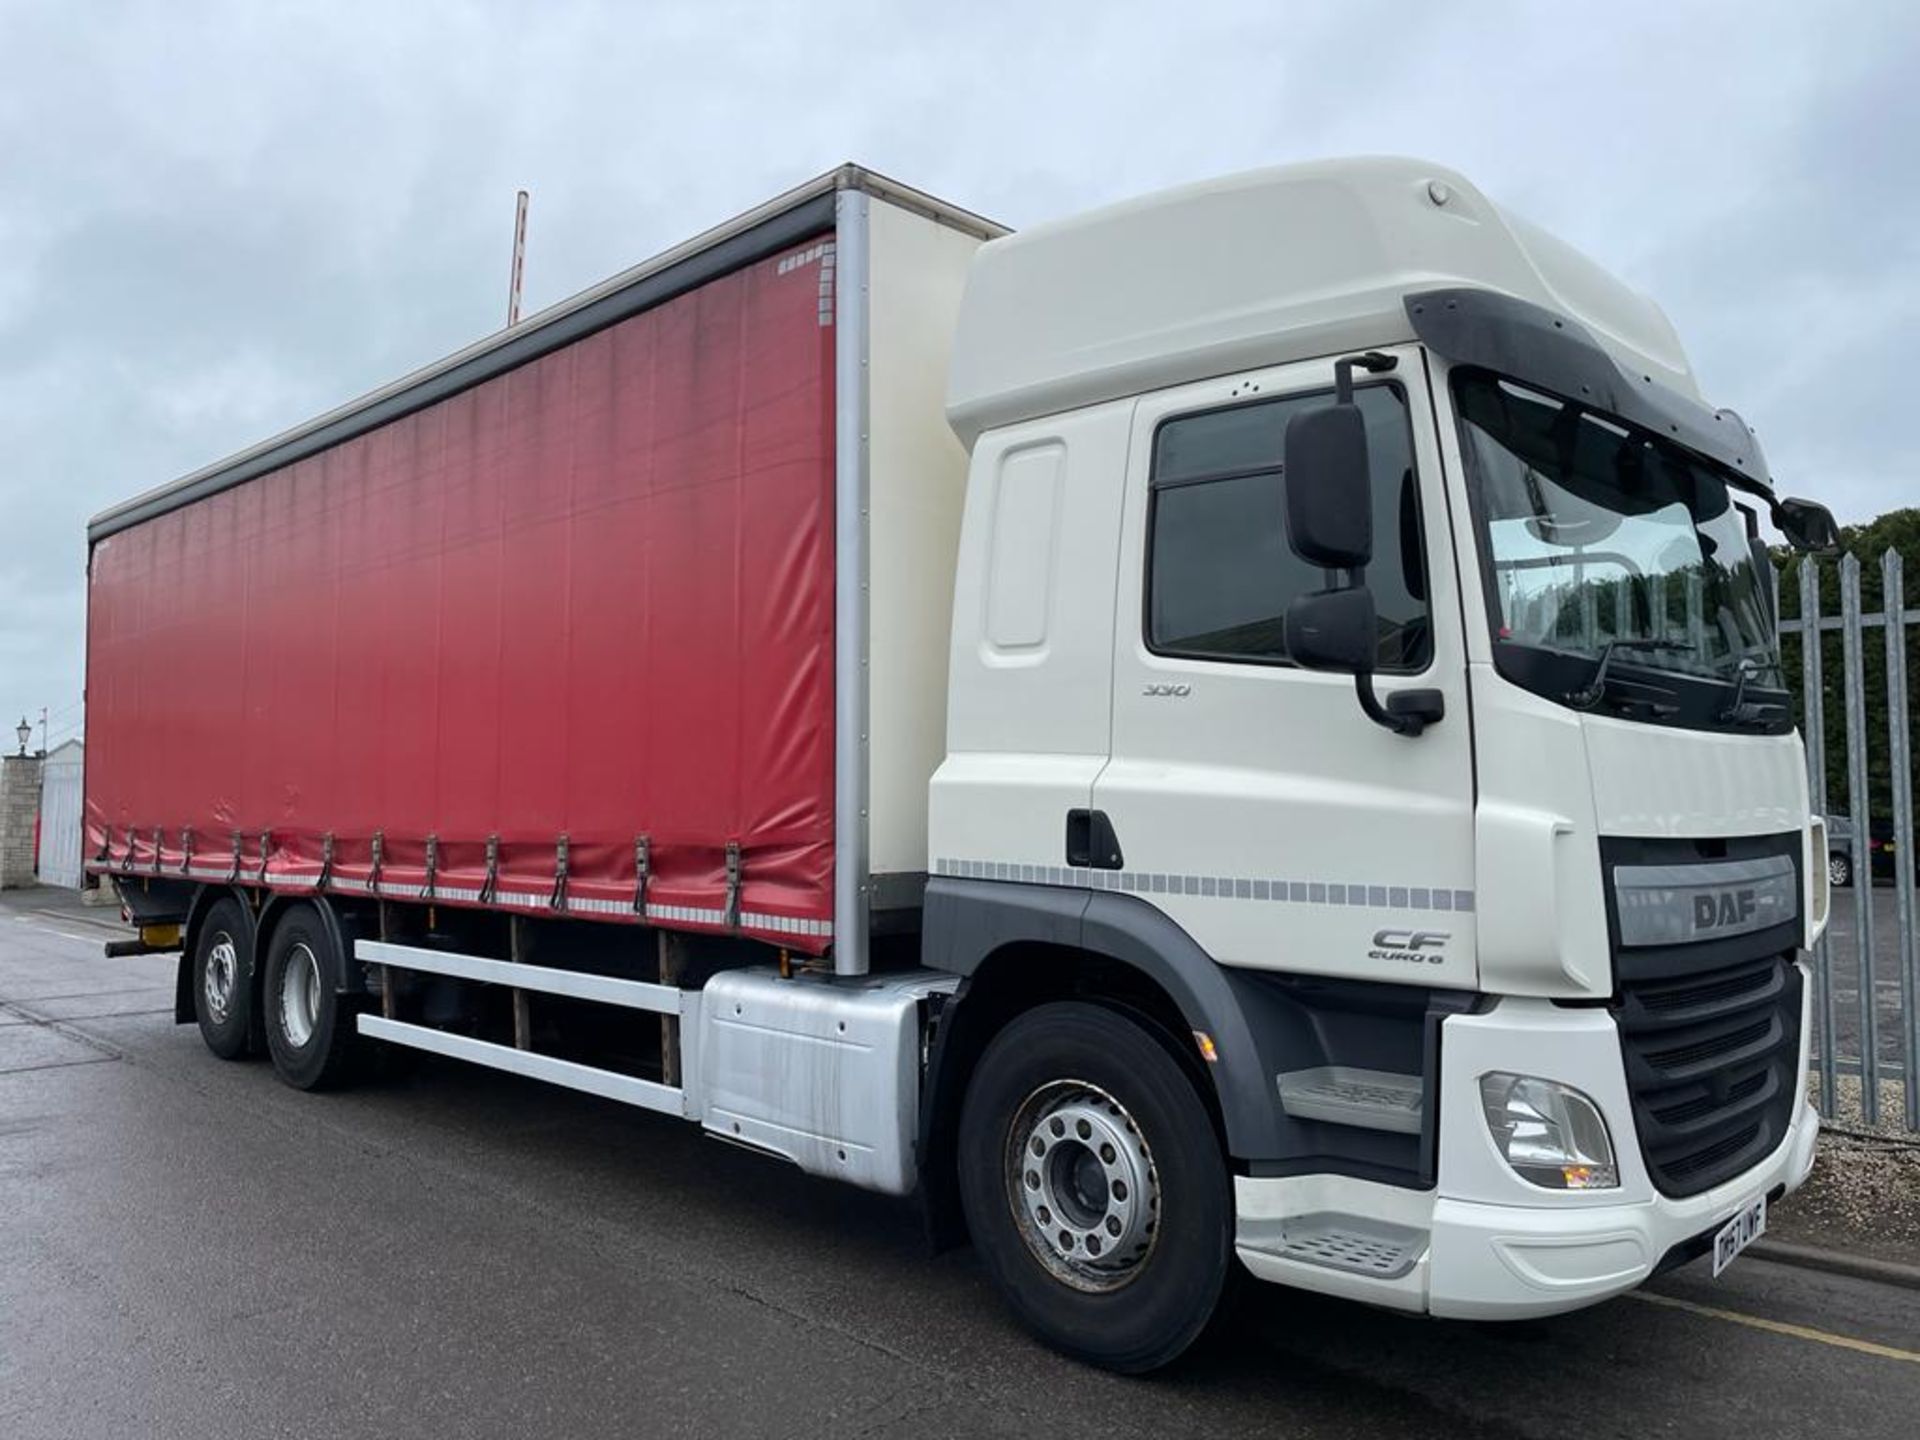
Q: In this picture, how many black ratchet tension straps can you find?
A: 13